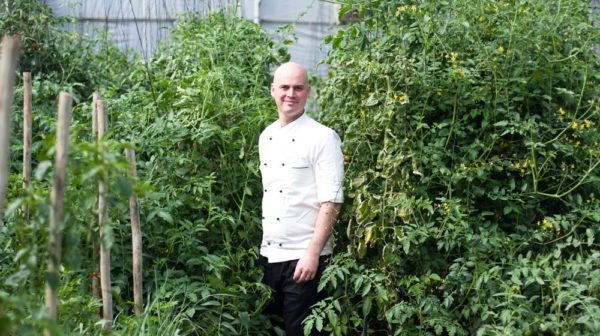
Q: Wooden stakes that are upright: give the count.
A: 6